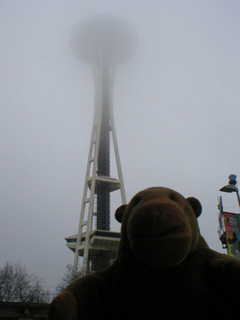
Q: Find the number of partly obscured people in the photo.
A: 0